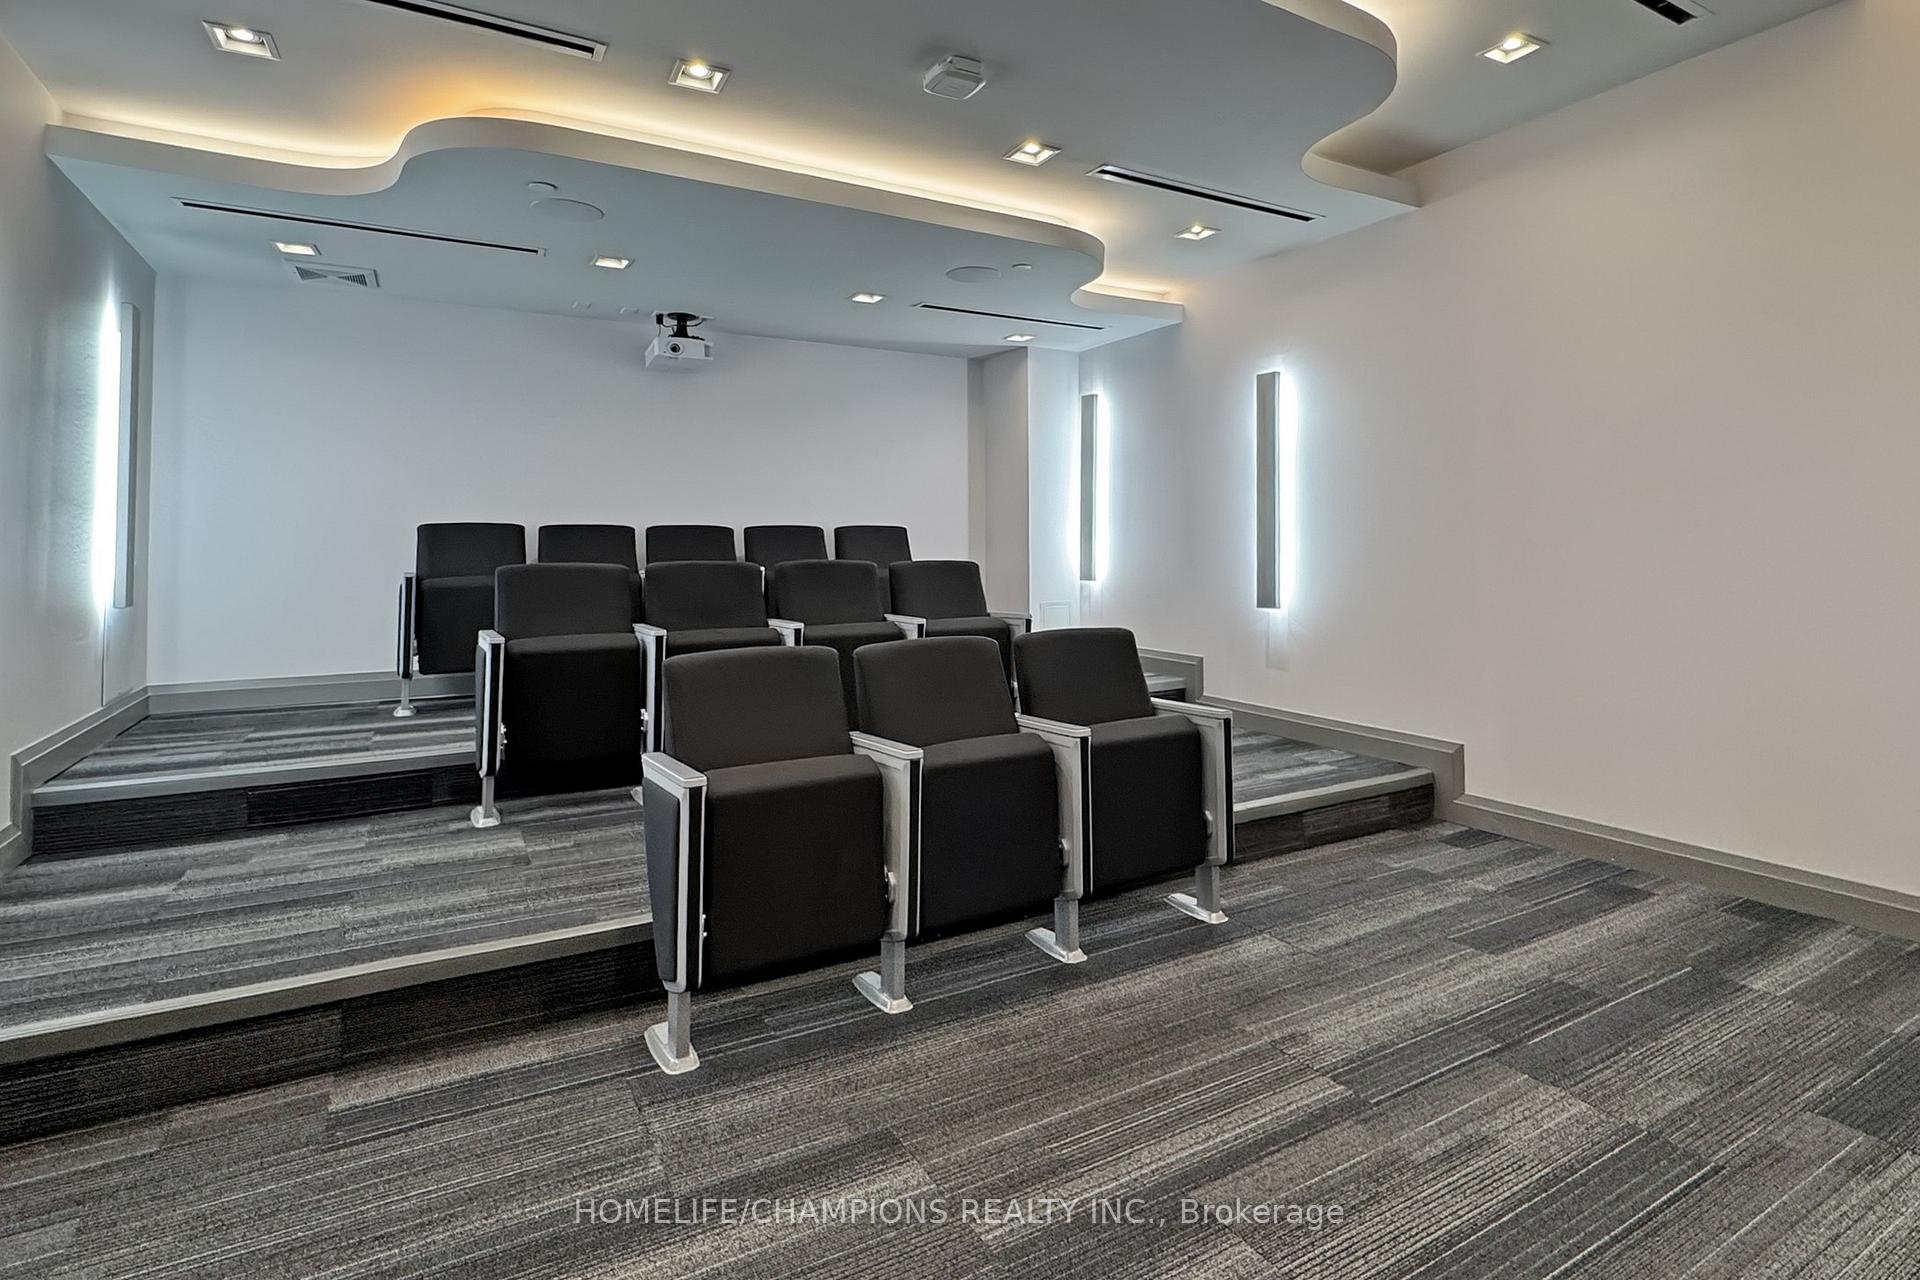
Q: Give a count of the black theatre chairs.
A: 12